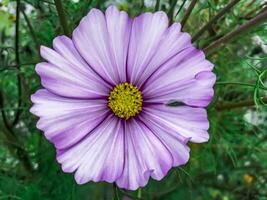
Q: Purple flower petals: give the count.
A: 8